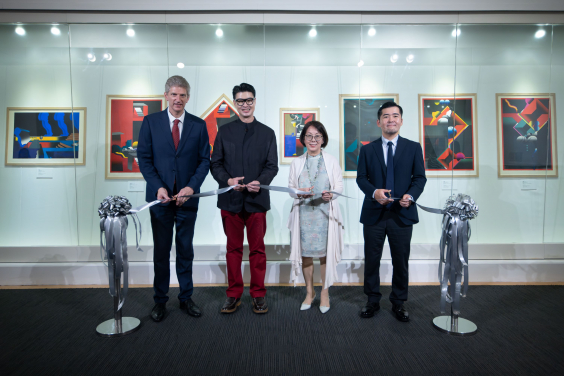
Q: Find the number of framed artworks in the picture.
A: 7